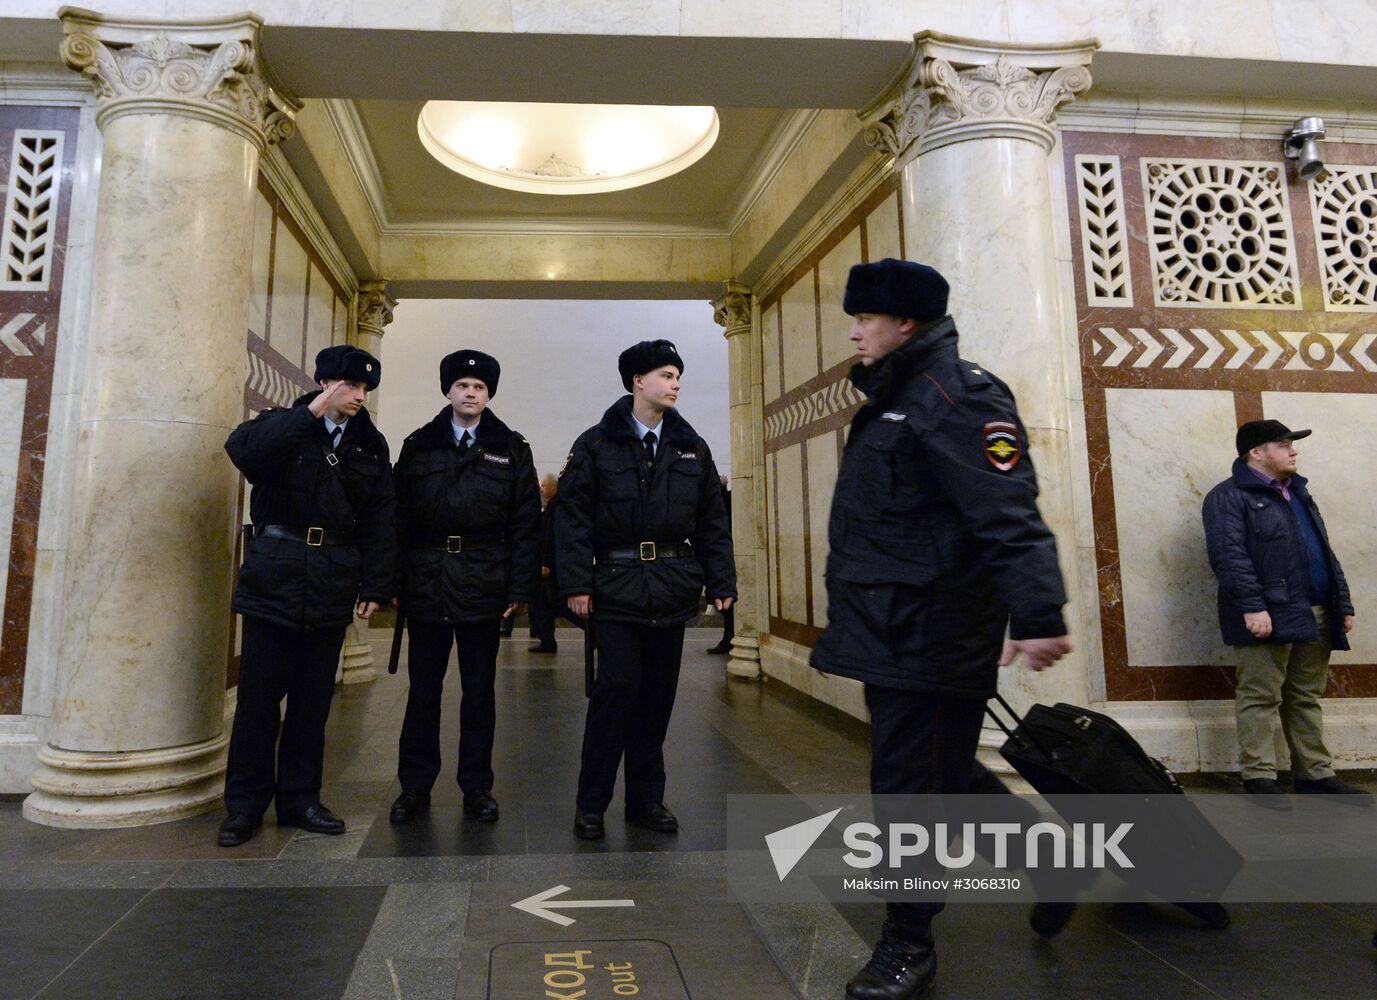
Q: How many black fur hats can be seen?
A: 4